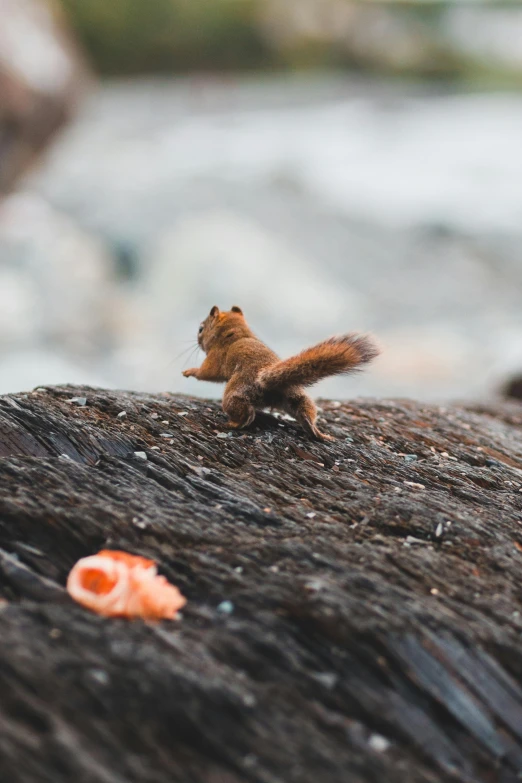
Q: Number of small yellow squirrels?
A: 1